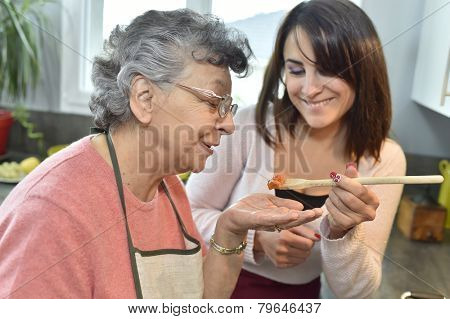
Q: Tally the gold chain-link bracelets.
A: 1